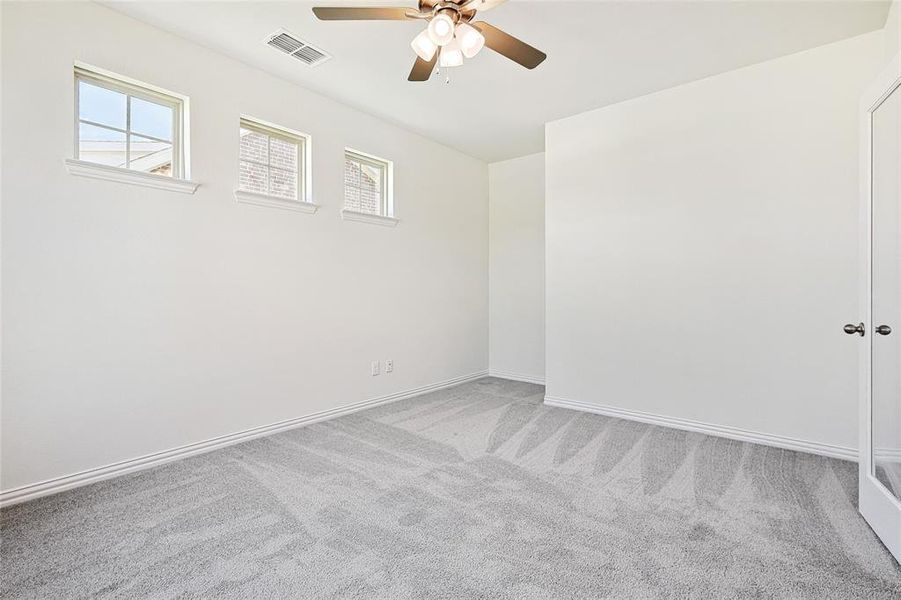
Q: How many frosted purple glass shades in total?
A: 0